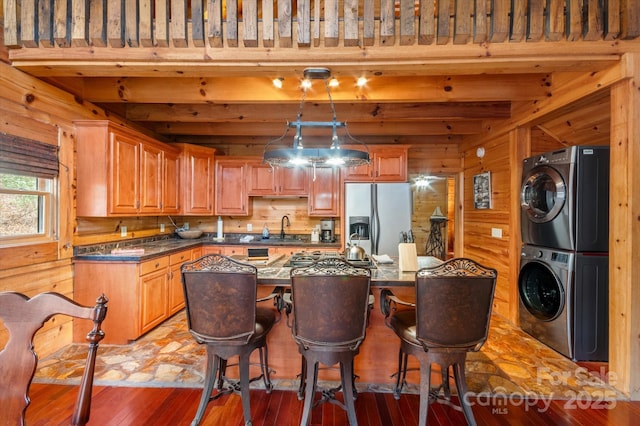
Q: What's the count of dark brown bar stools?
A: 3